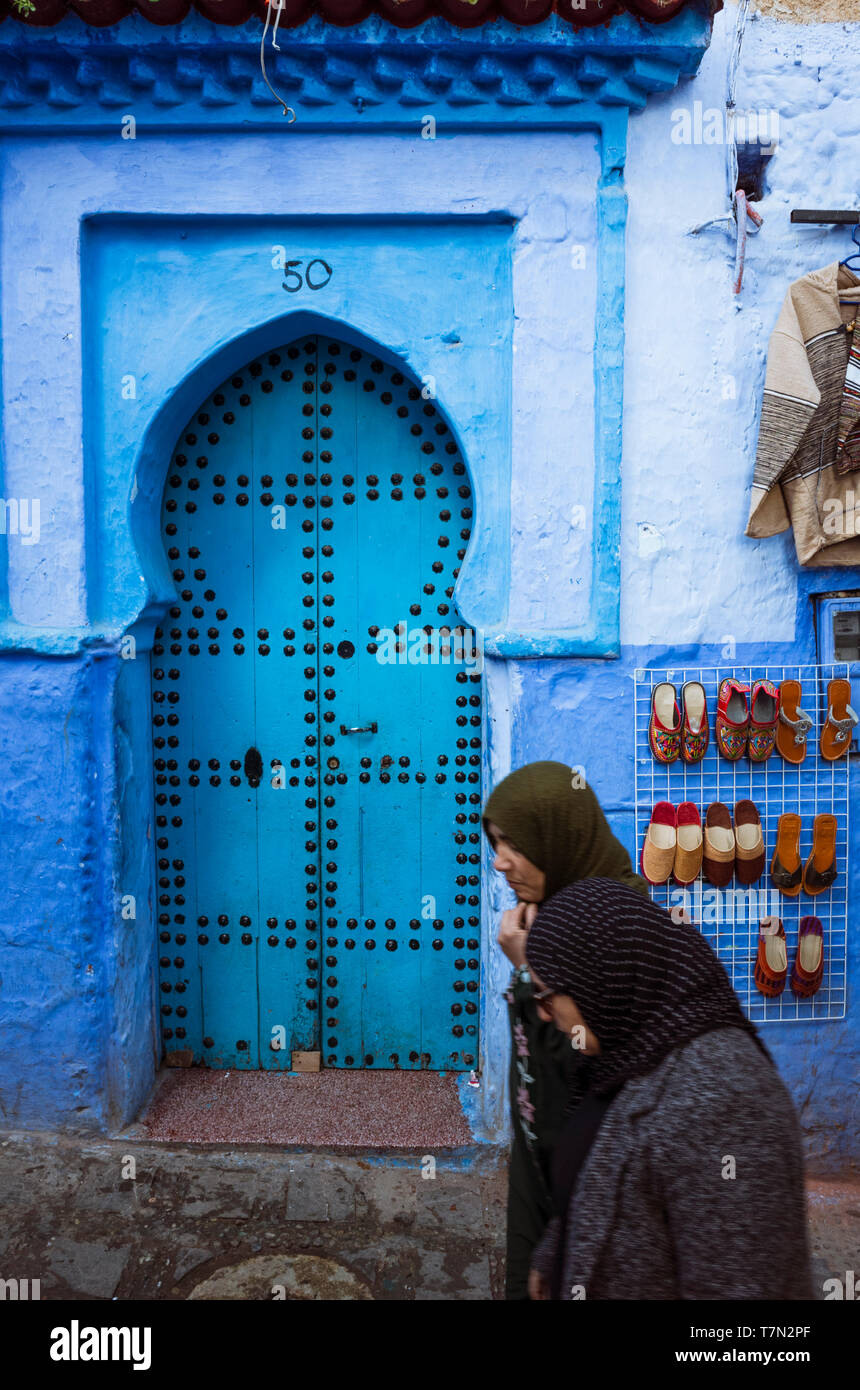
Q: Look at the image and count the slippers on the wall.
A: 14